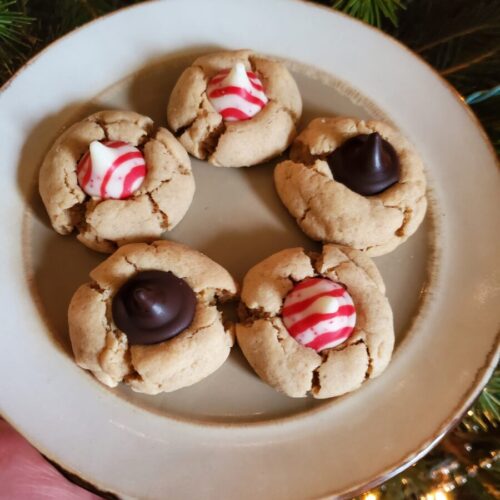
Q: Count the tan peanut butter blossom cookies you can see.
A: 5